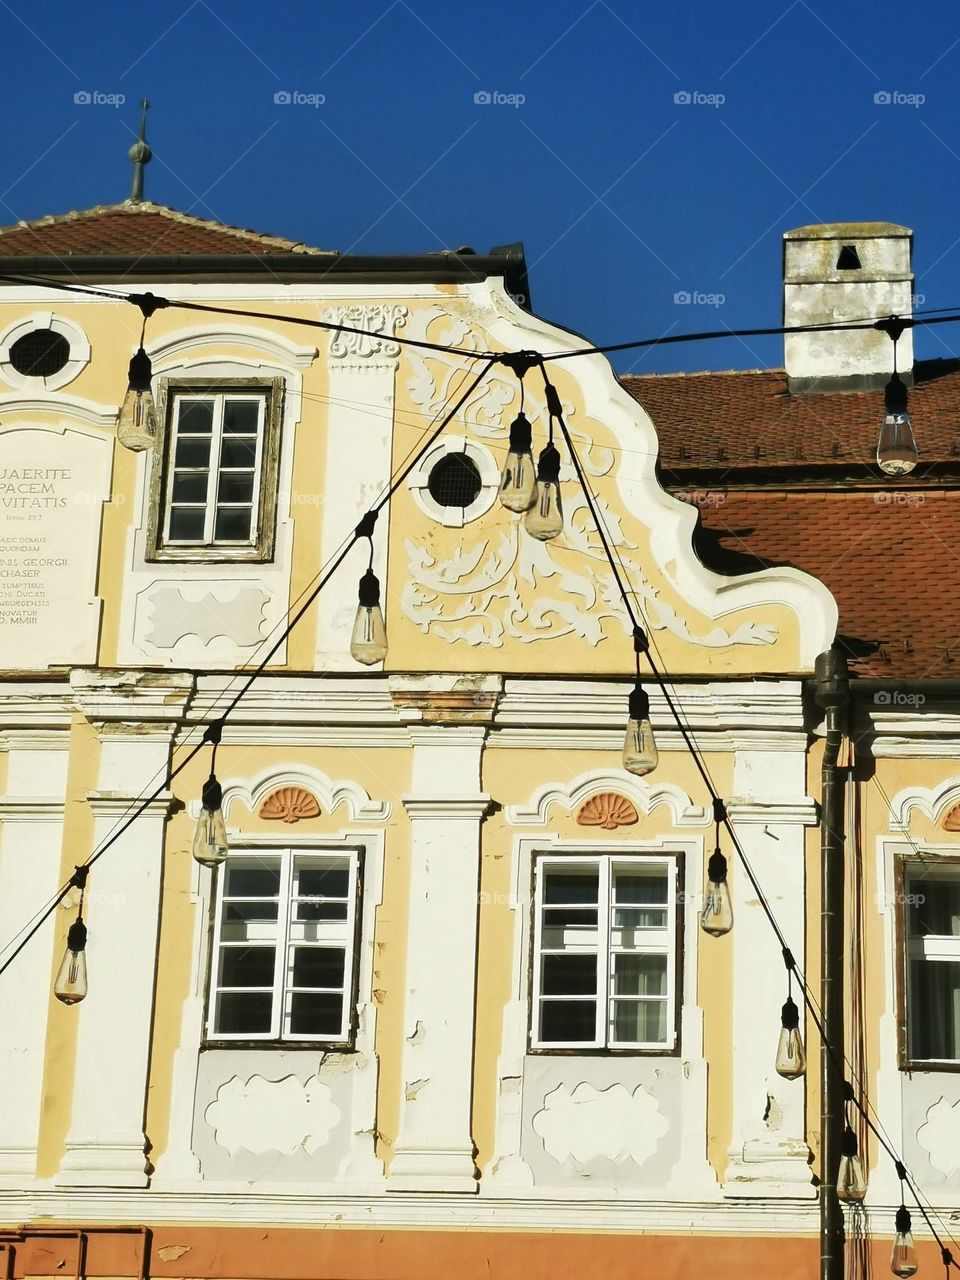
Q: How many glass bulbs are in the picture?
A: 12